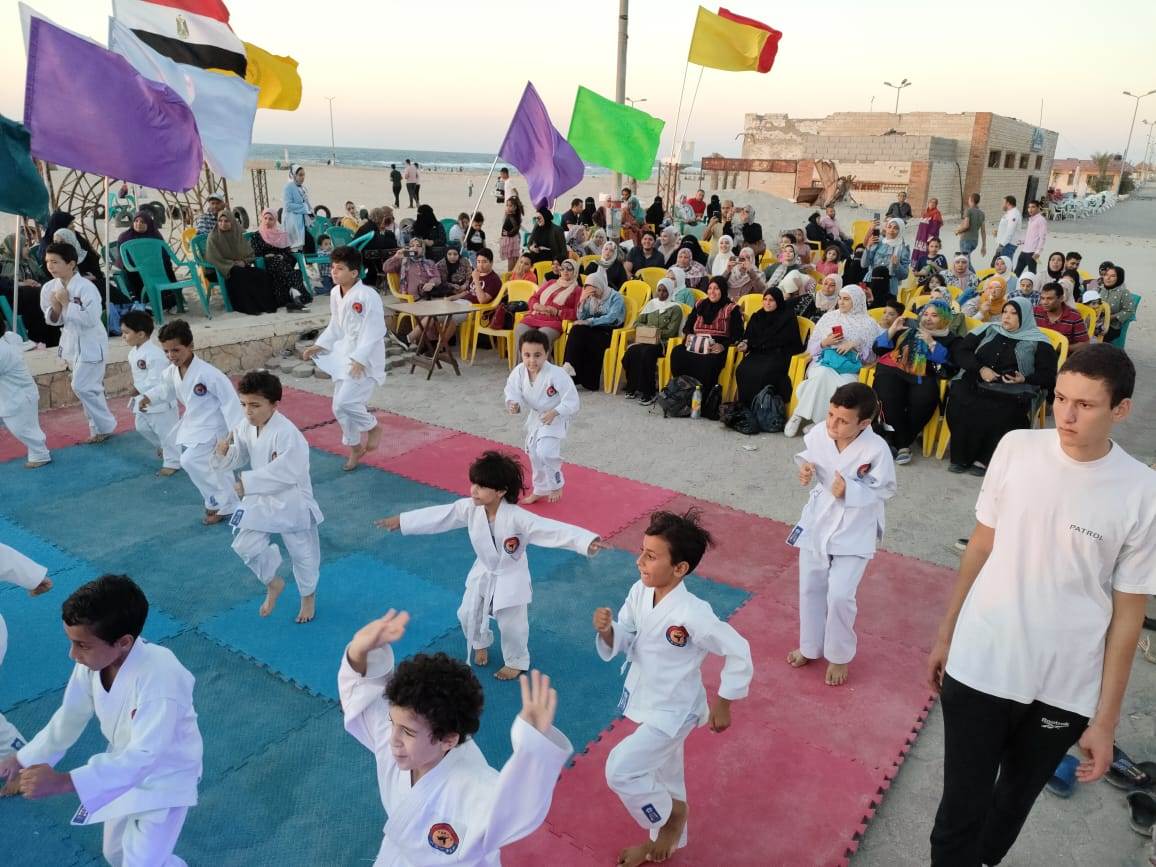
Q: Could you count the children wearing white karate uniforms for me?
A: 13